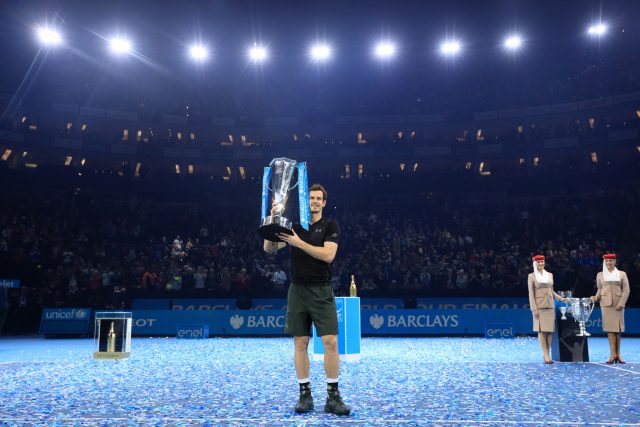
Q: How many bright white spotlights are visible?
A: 9